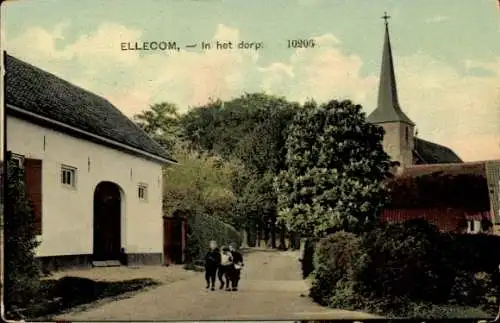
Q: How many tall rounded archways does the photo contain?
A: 1